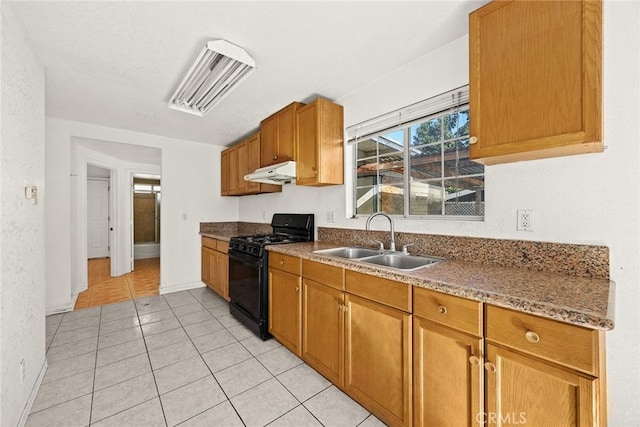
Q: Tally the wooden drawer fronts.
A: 7